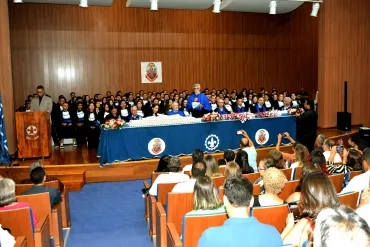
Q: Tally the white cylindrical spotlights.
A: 6